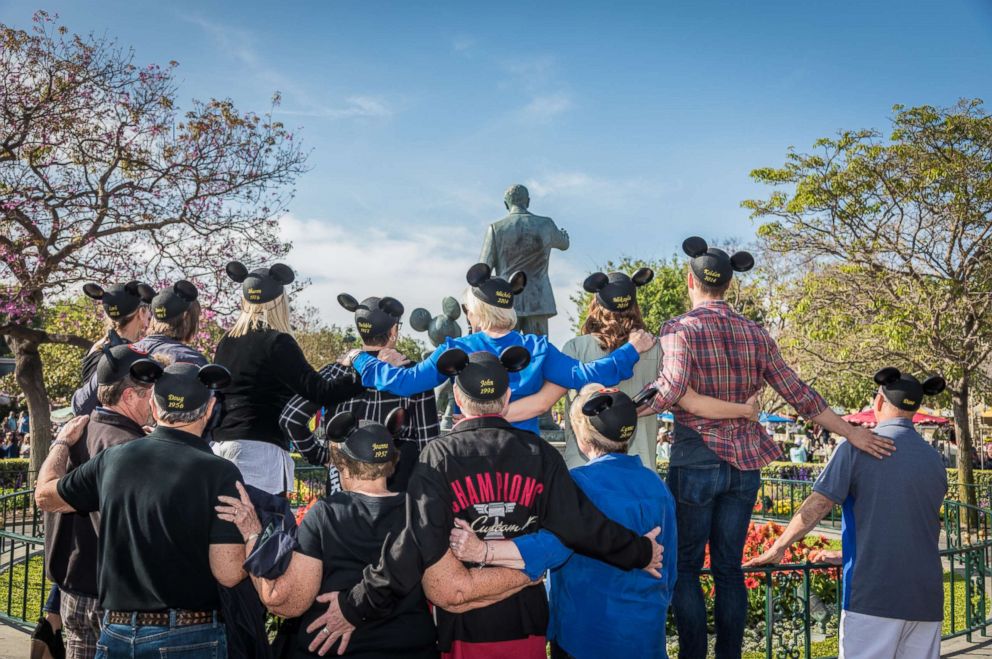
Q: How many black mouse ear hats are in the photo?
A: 13